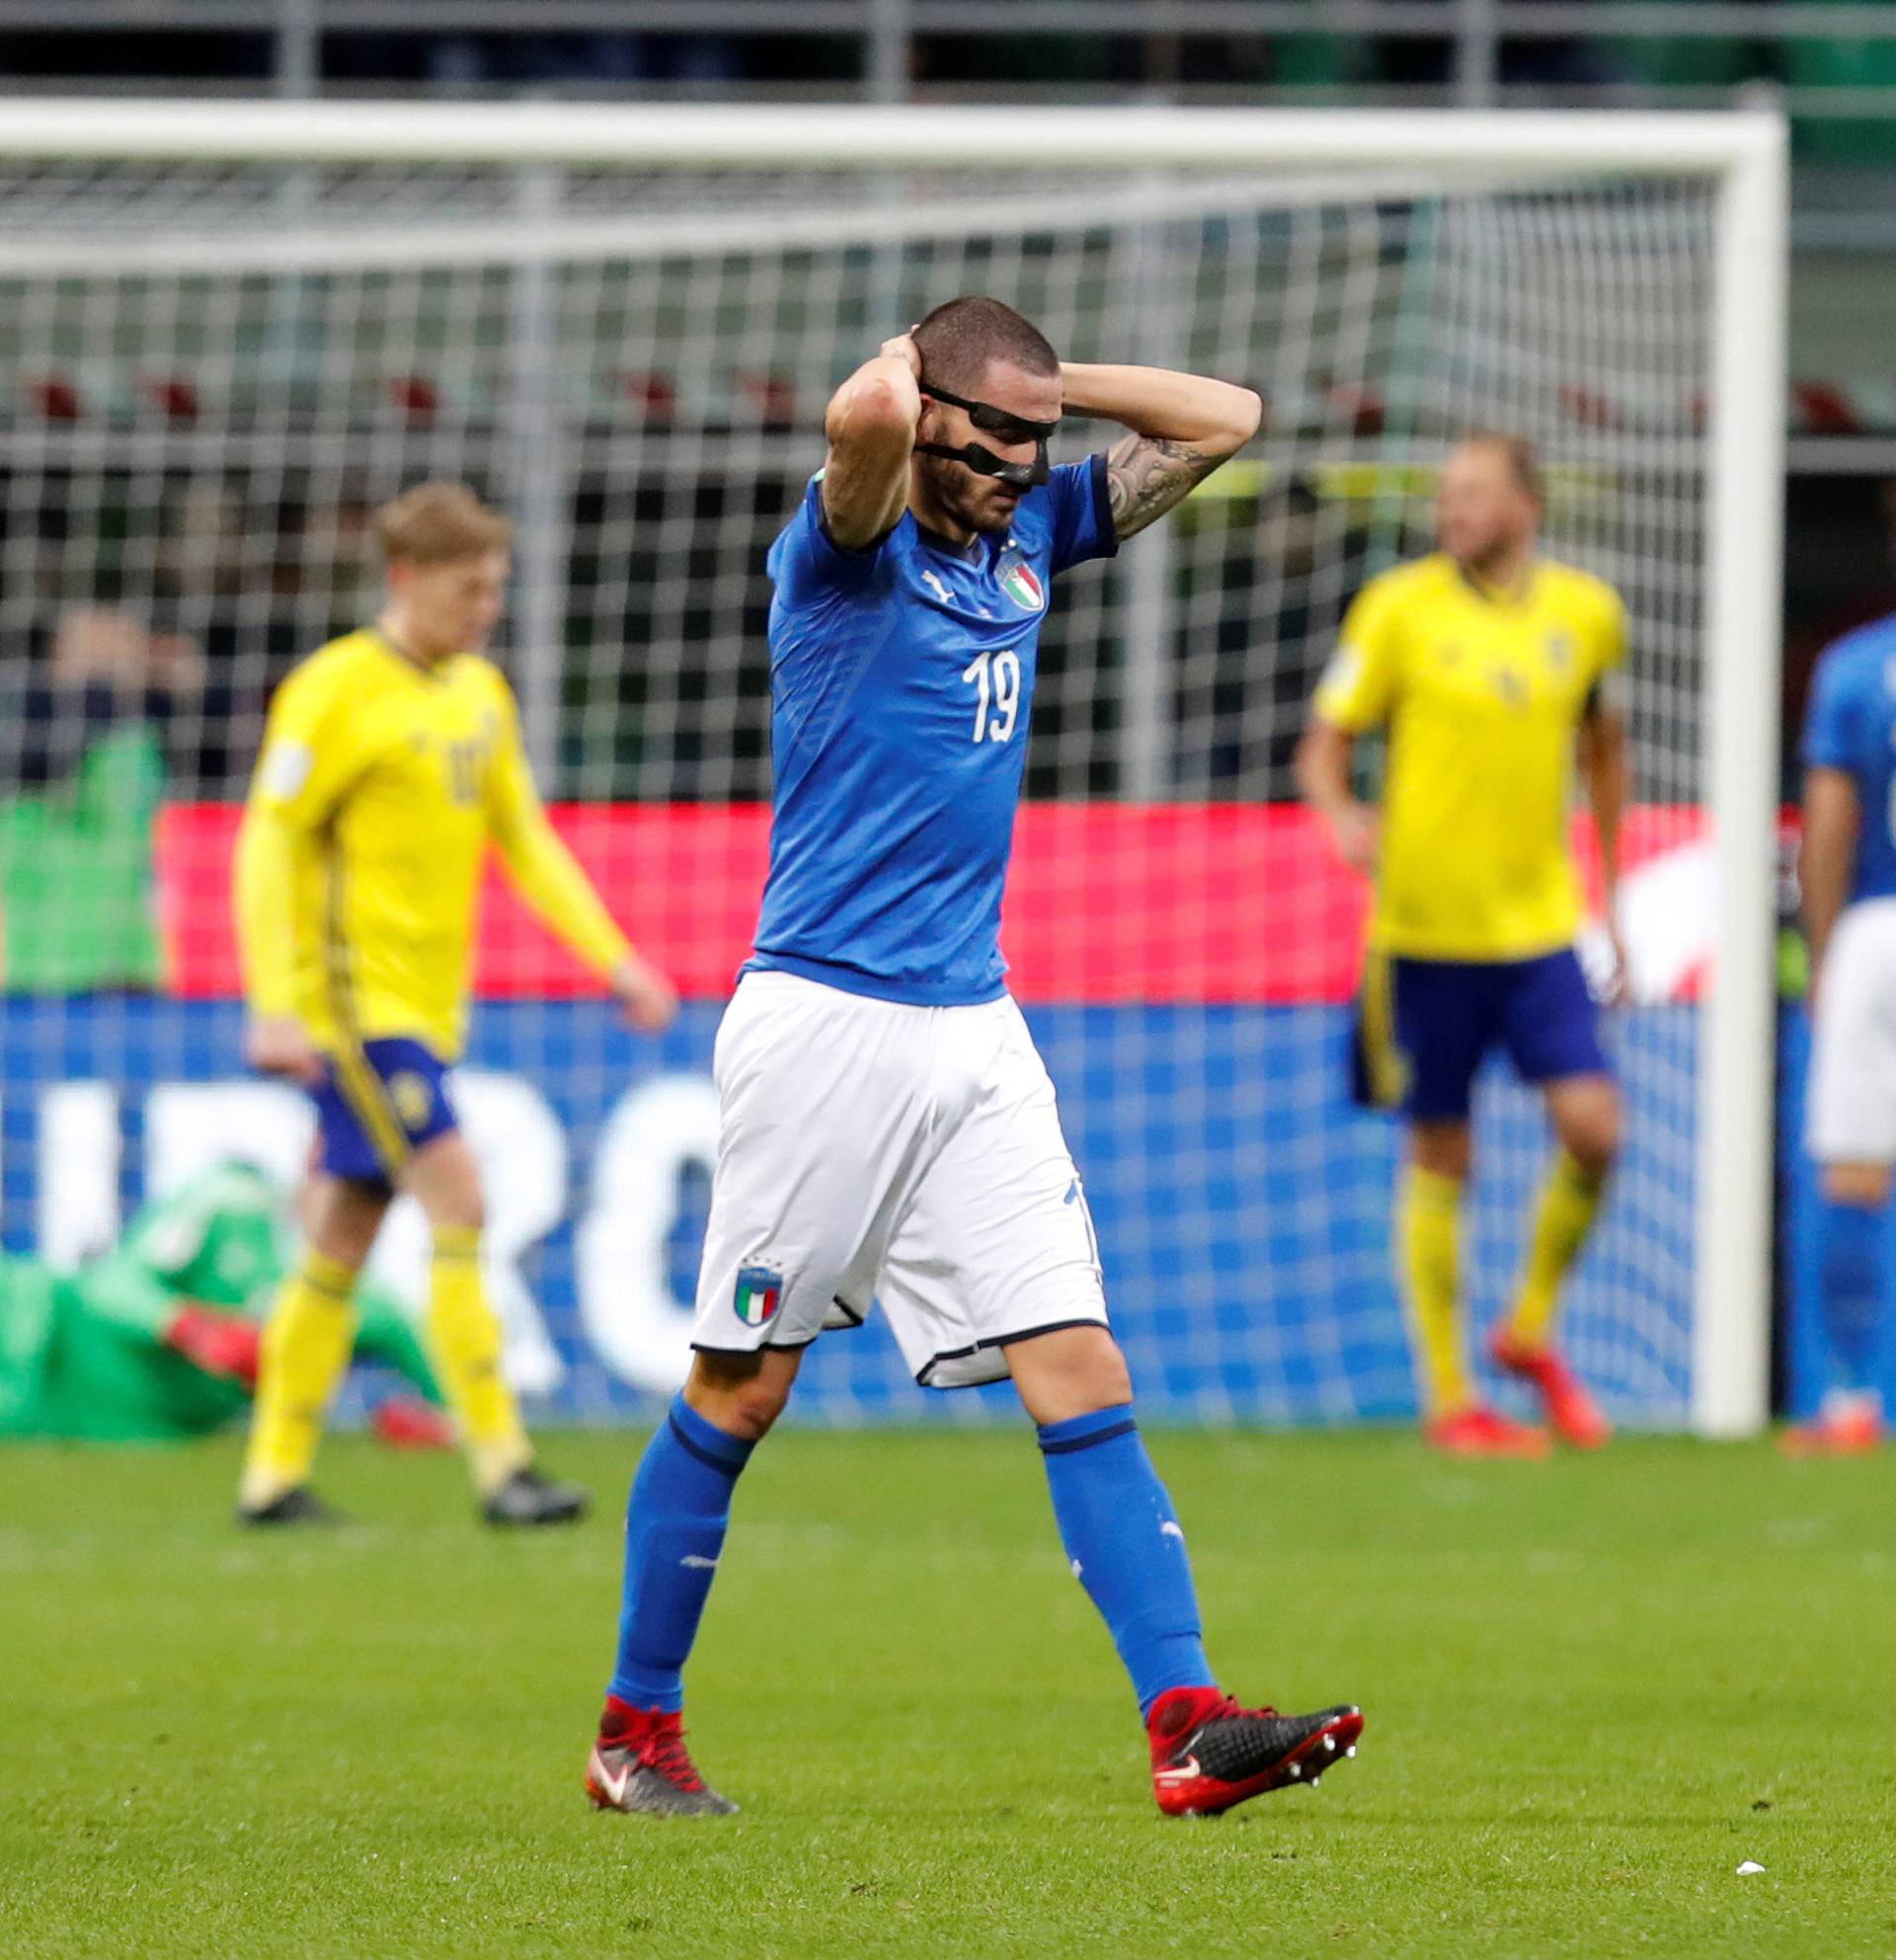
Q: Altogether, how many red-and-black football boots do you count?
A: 2